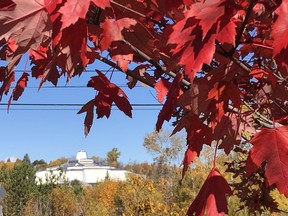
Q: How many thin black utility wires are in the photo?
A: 4